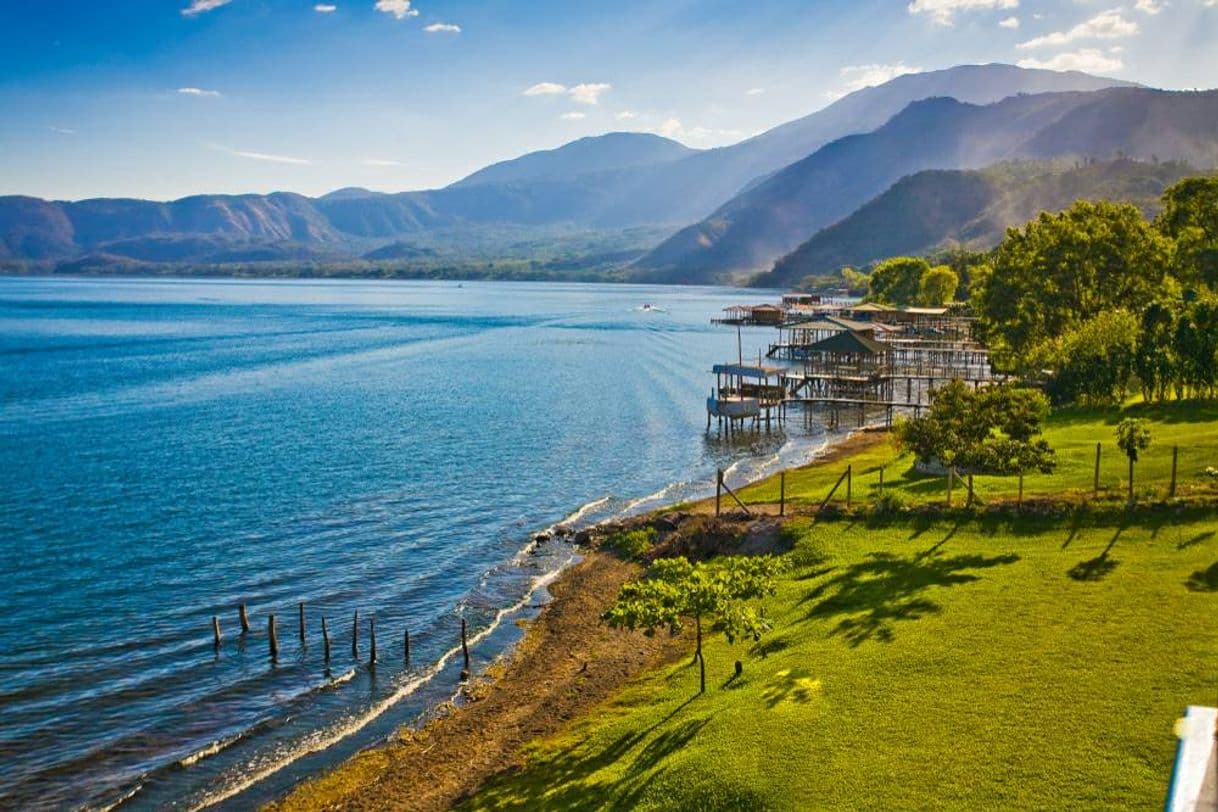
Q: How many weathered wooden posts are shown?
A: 9